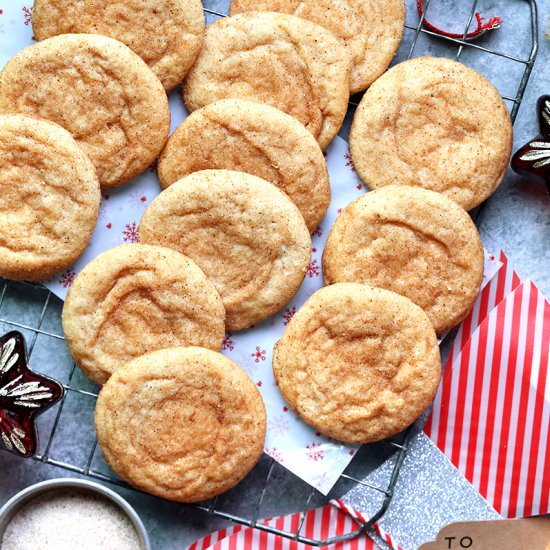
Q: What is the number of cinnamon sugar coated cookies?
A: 12